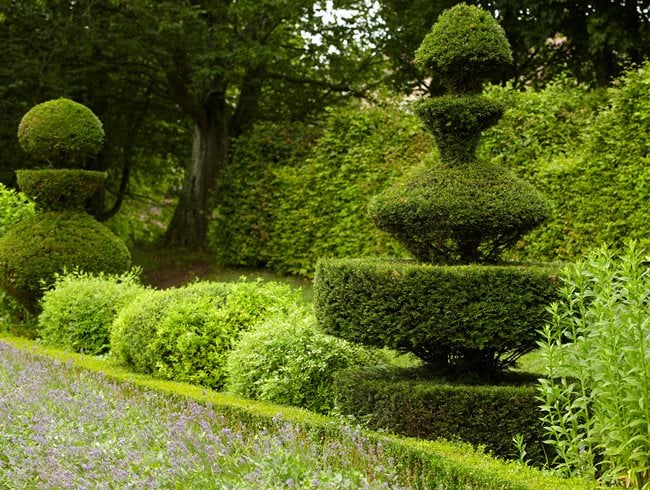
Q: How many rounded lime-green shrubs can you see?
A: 3